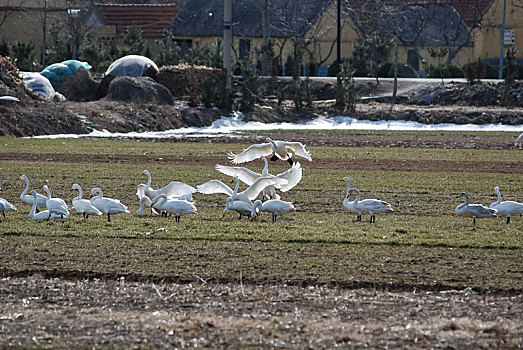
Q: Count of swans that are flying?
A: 1